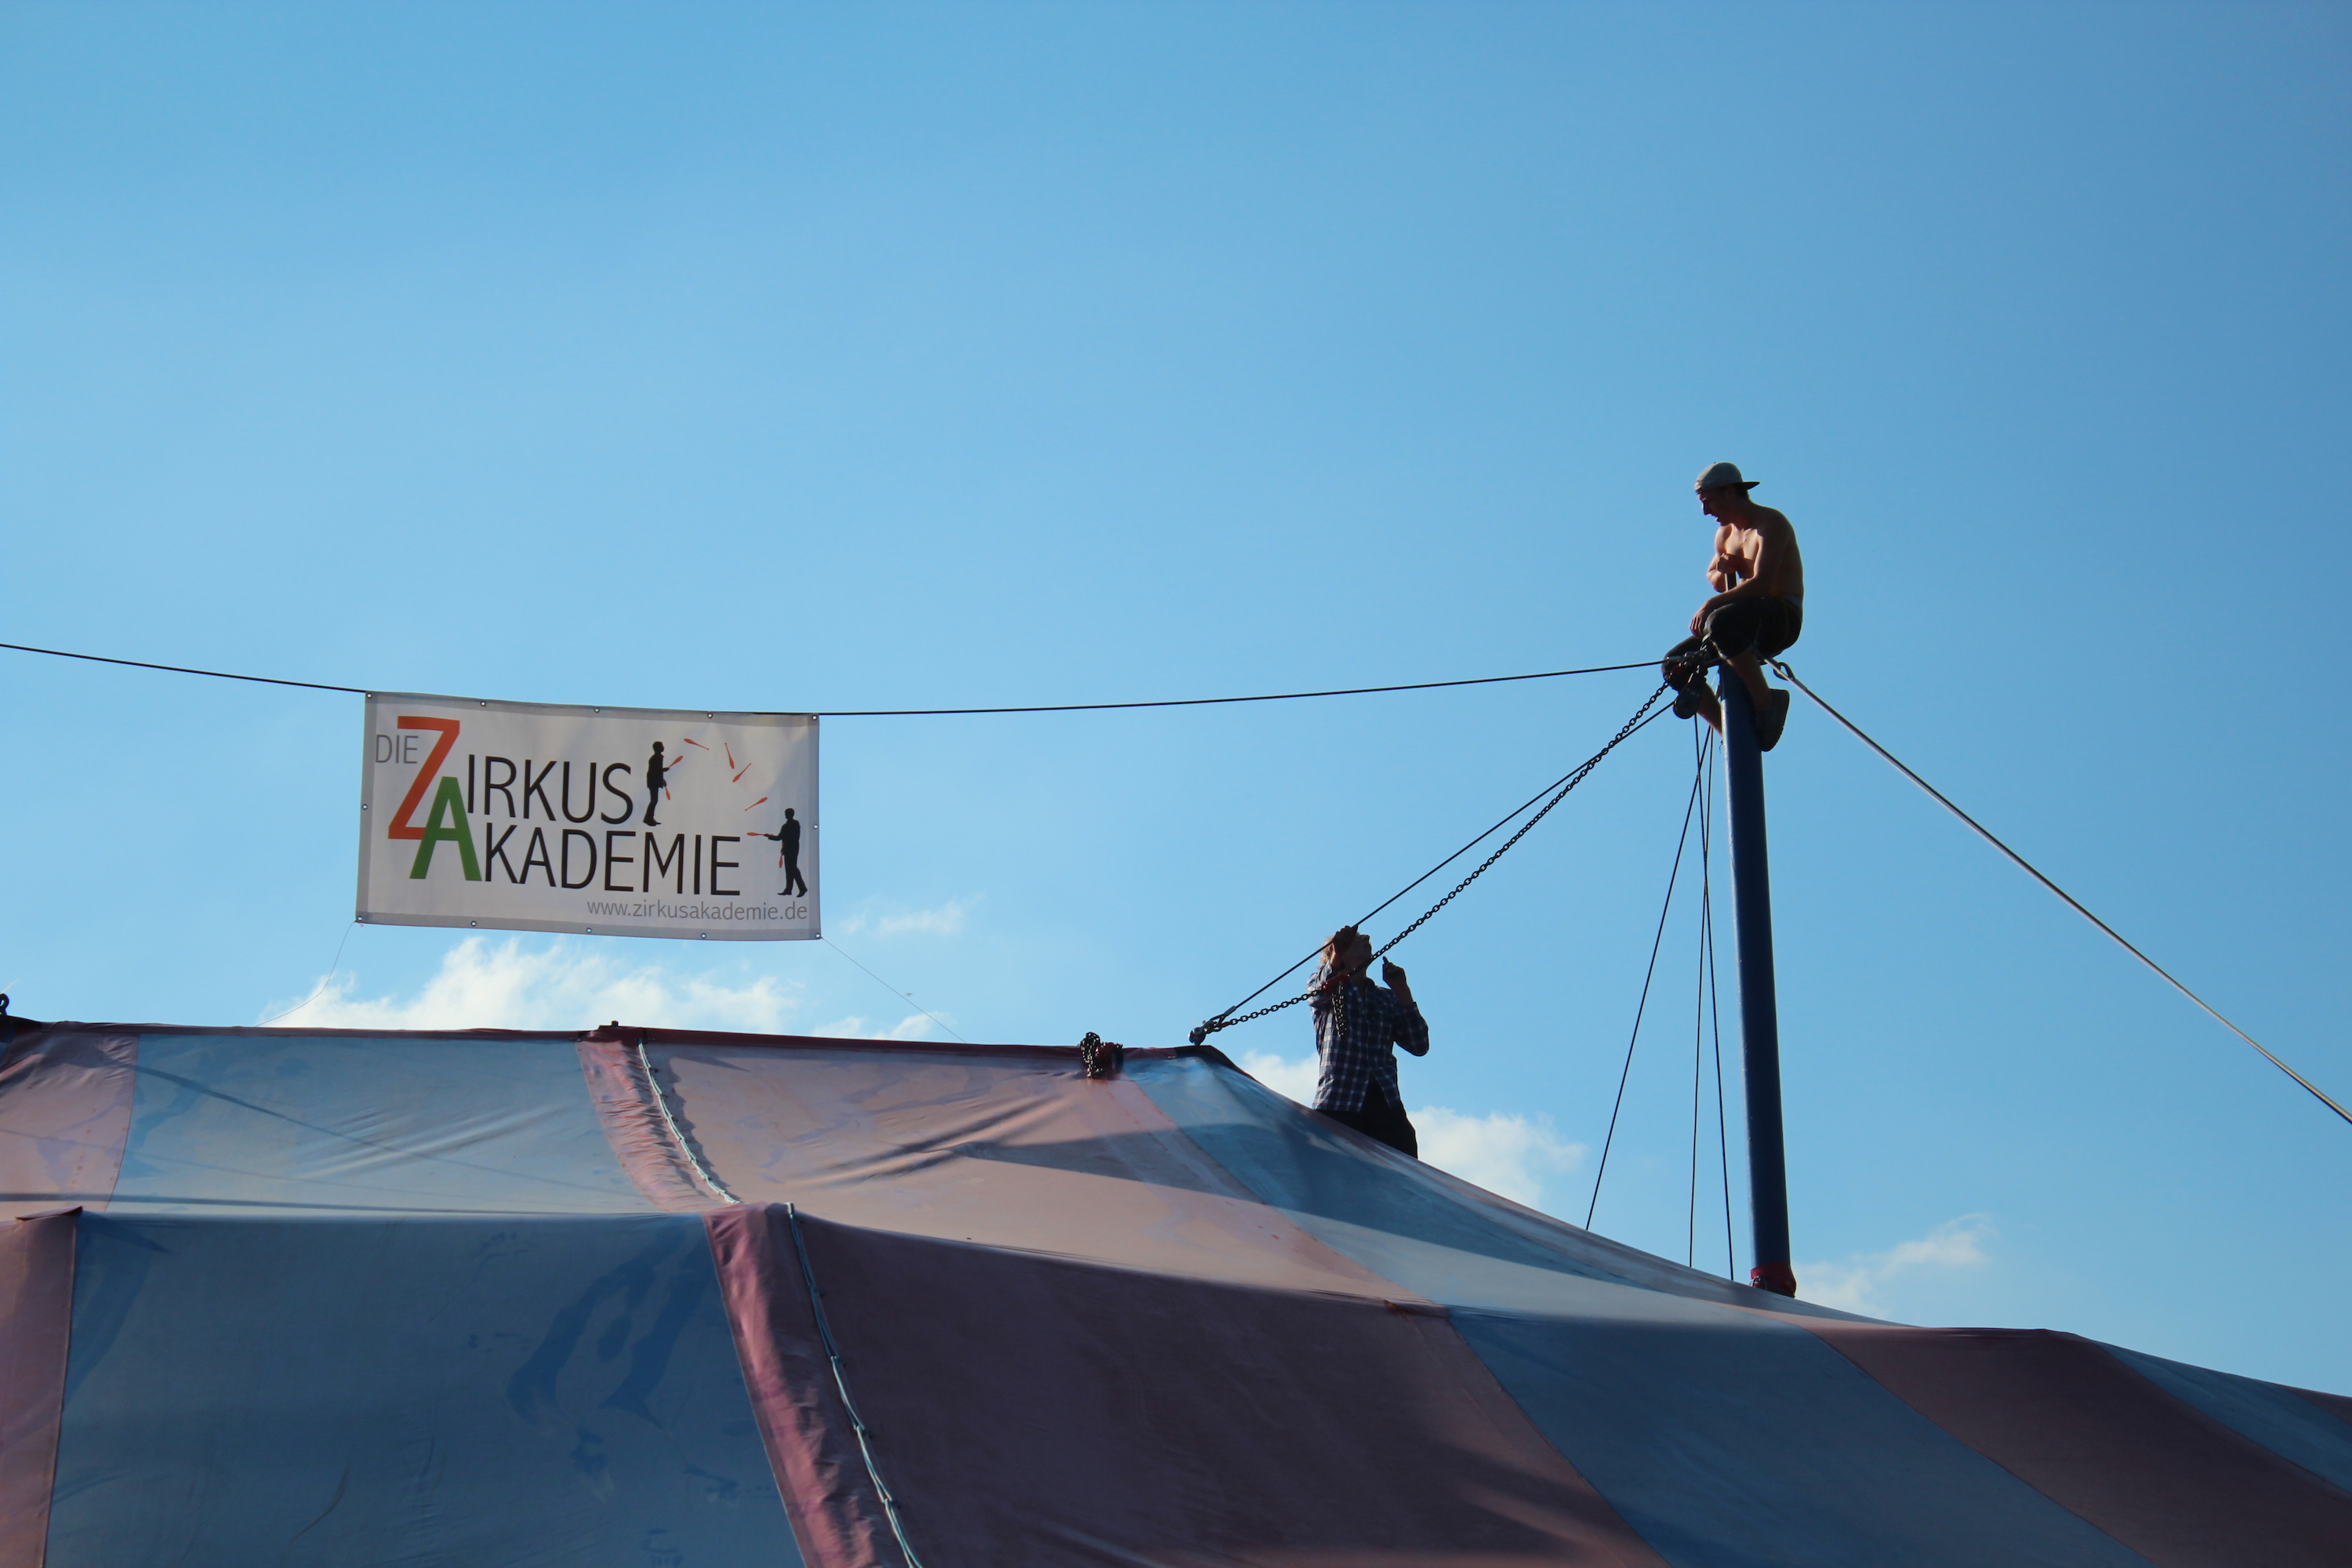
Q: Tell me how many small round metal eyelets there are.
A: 12